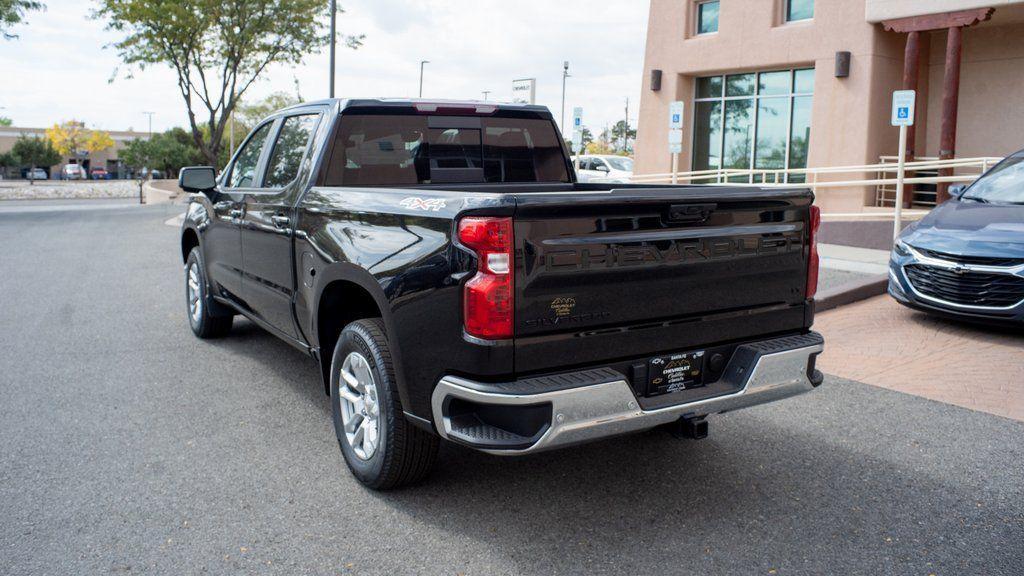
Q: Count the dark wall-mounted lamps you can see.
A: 2